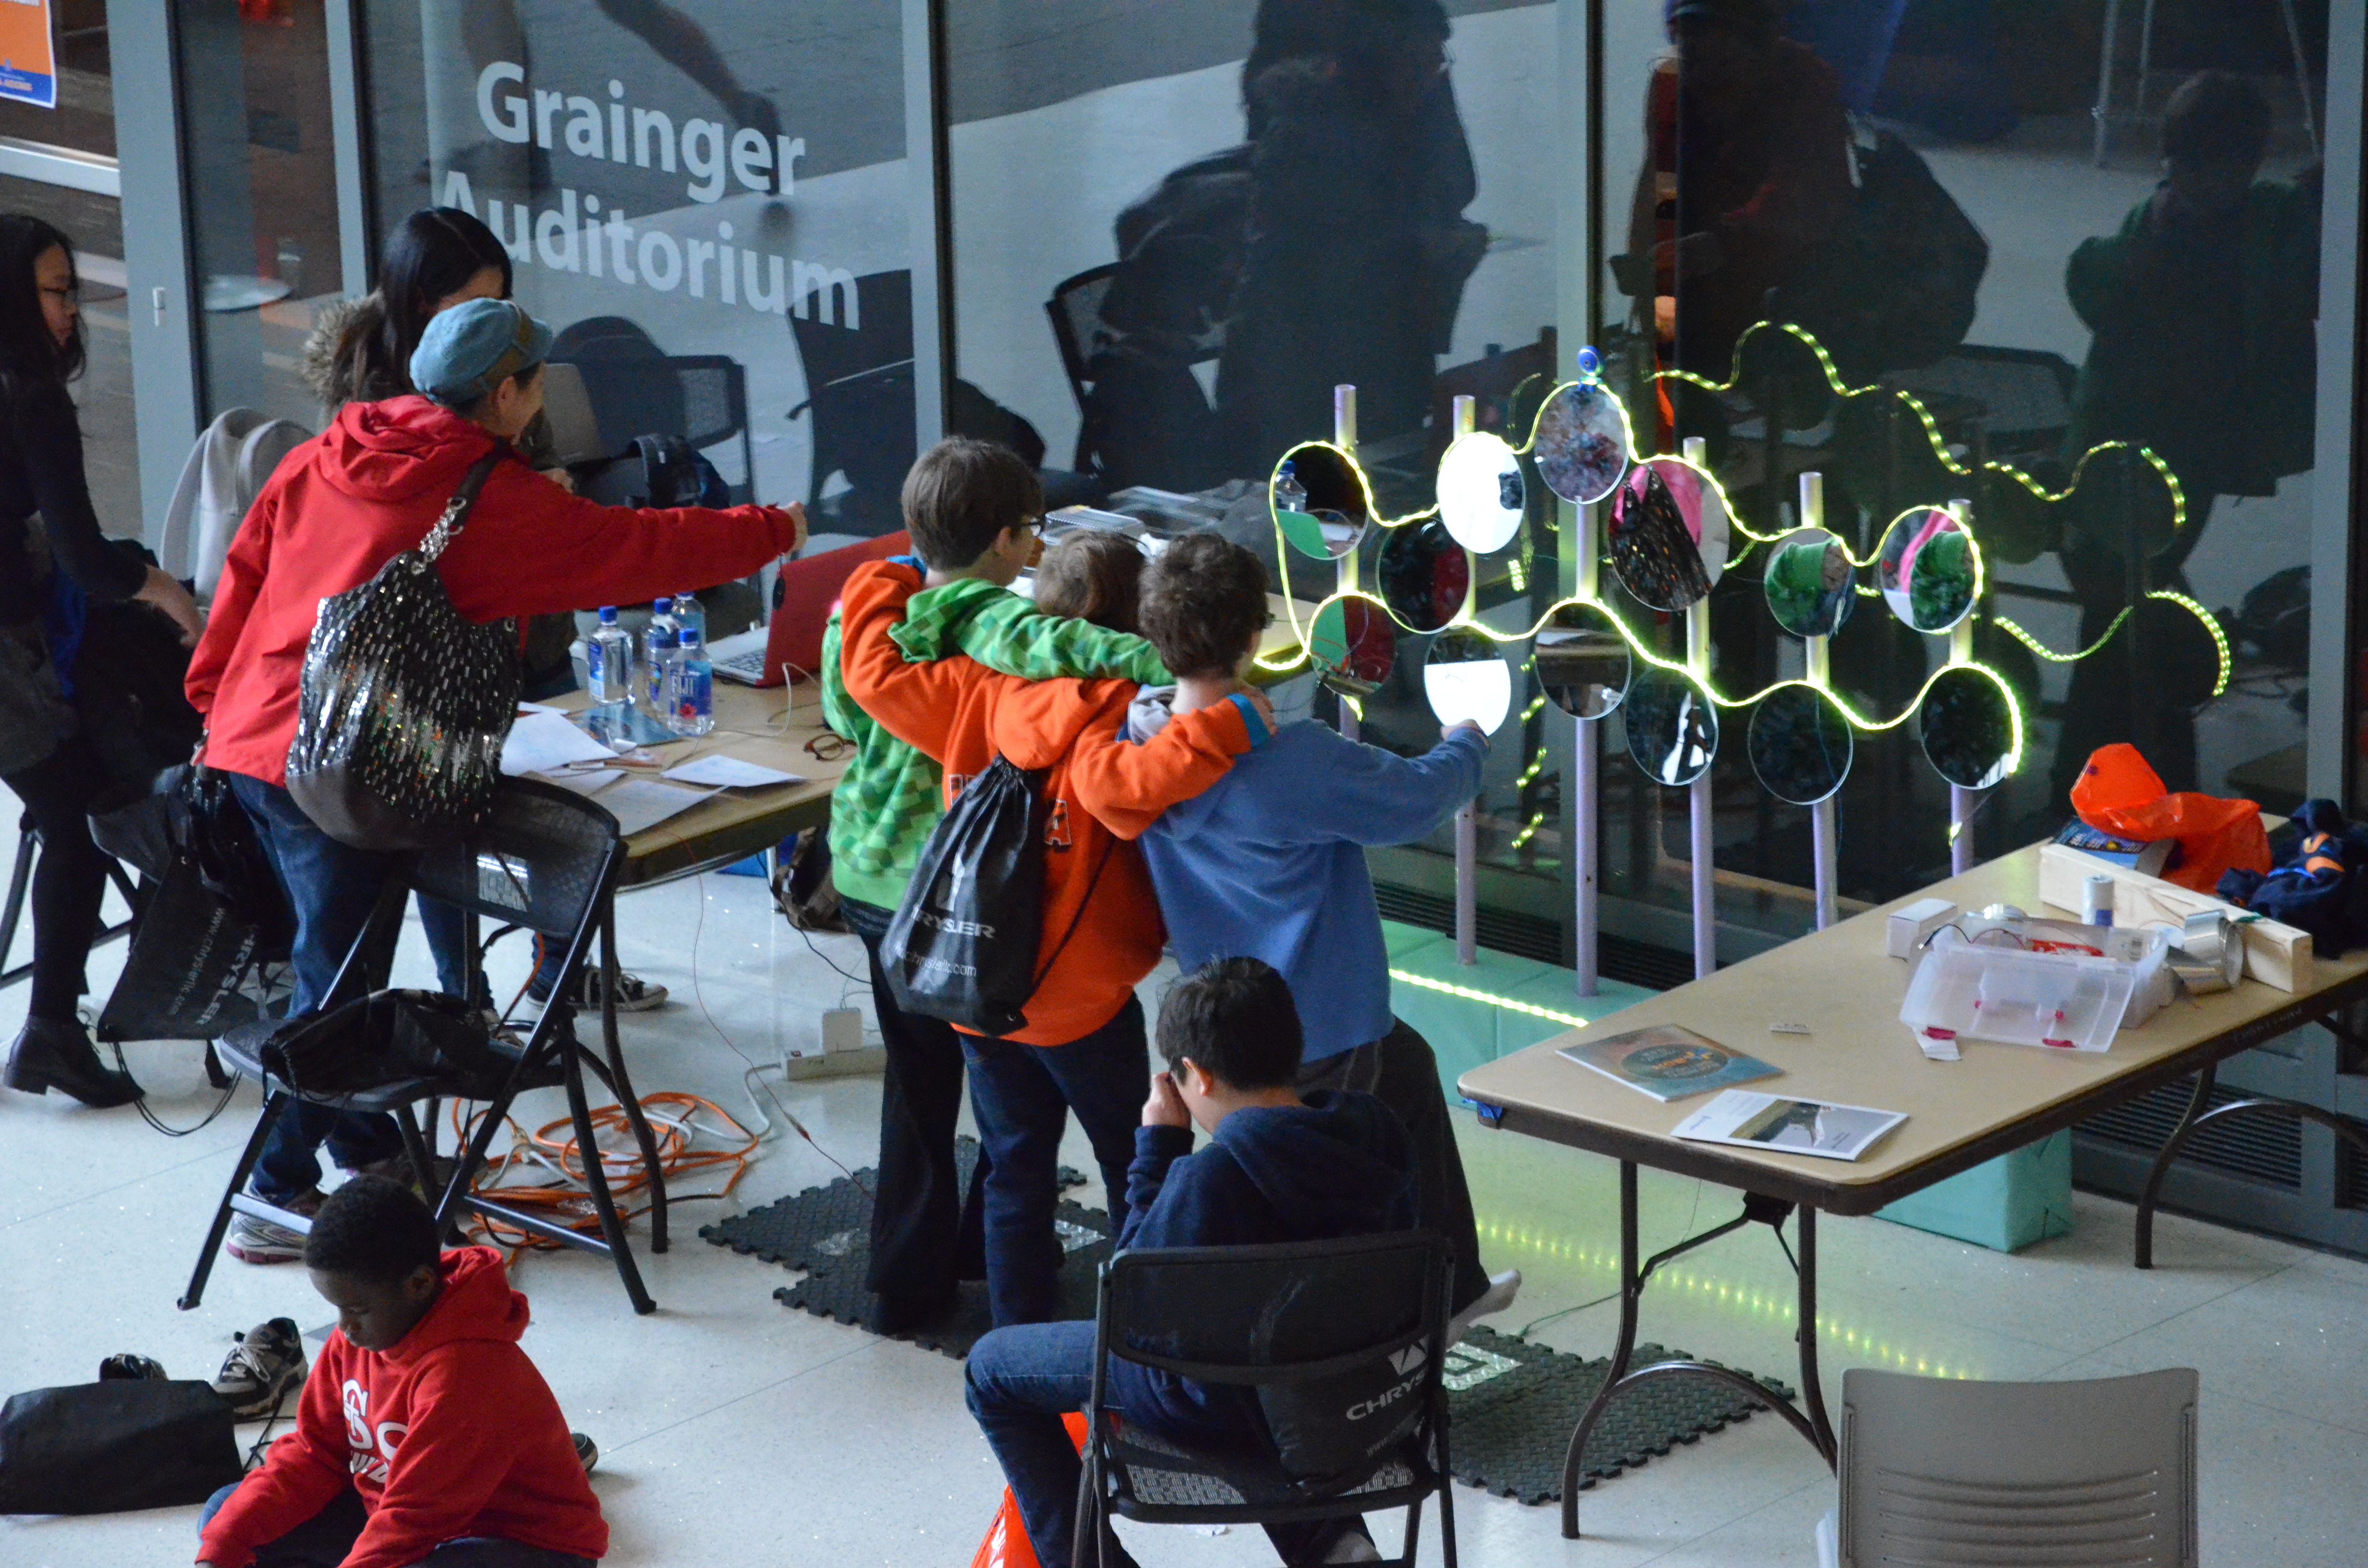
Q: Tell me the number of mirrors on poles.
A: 13